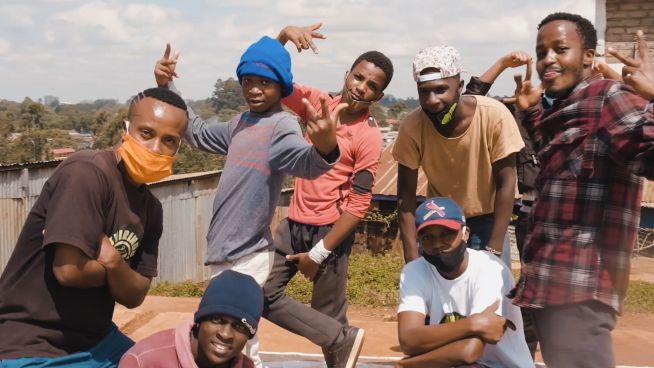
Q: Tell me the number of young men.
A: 7